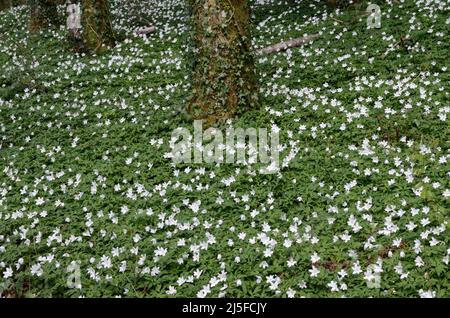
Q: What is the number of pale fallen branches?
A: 2